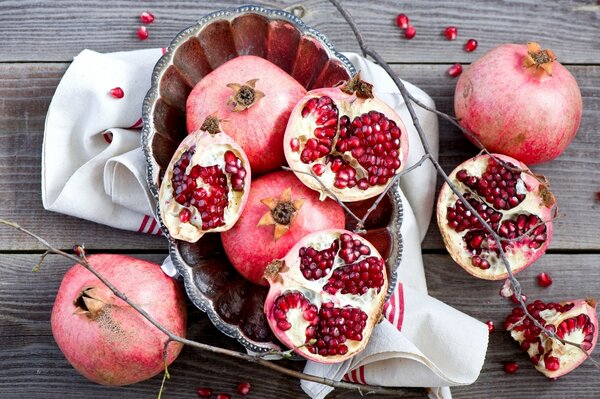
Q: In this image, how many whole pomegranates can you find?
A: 4